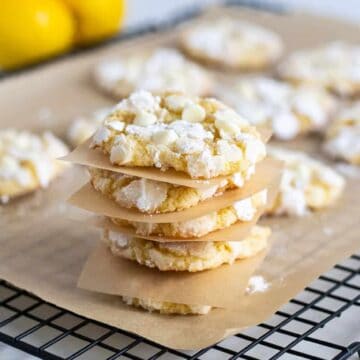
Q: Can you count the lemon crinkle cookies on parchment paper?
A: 13